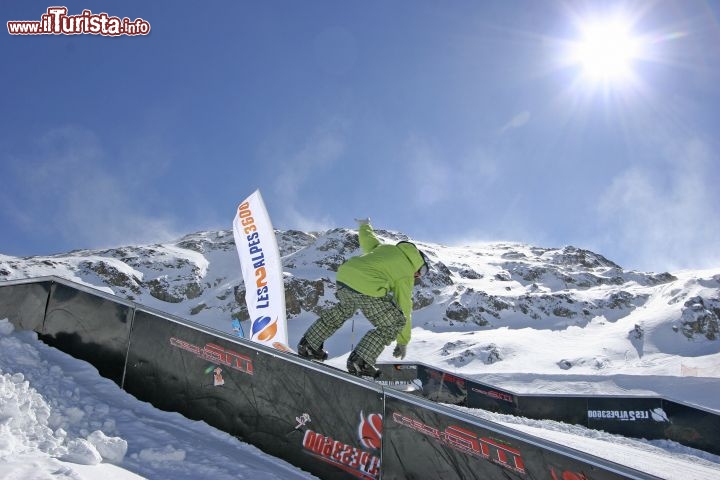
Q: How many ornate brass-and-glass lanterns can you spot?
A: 0